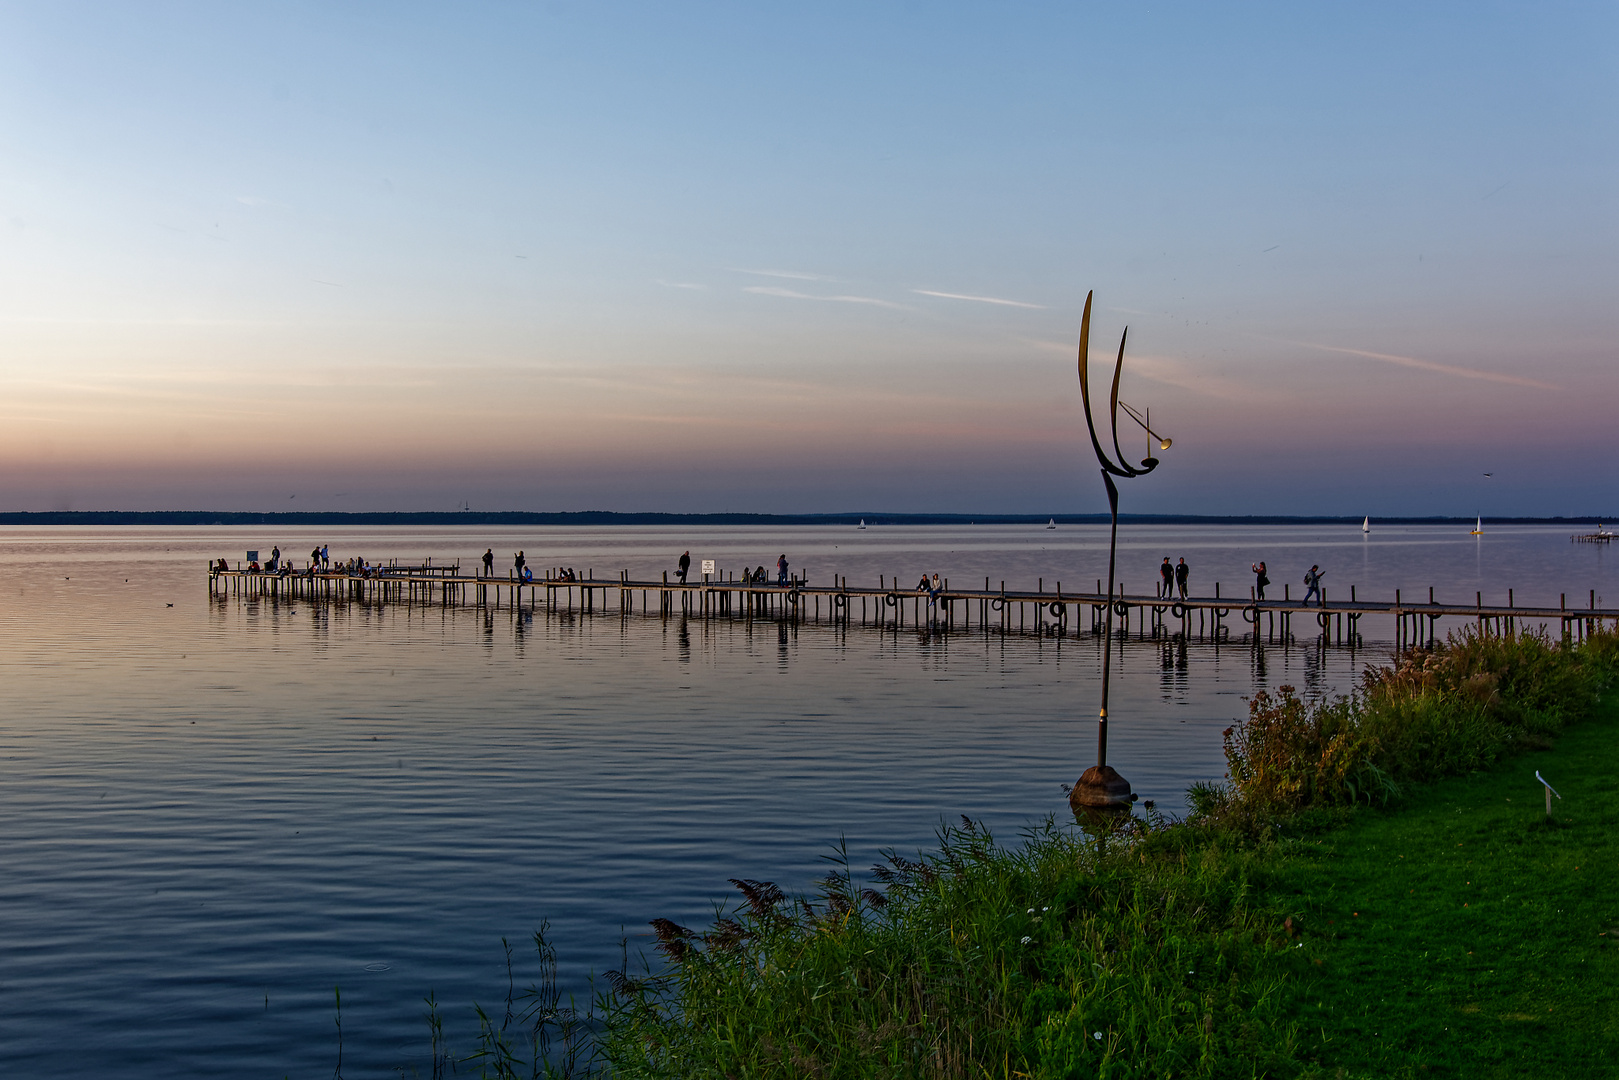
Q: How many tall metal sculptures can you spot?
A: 1